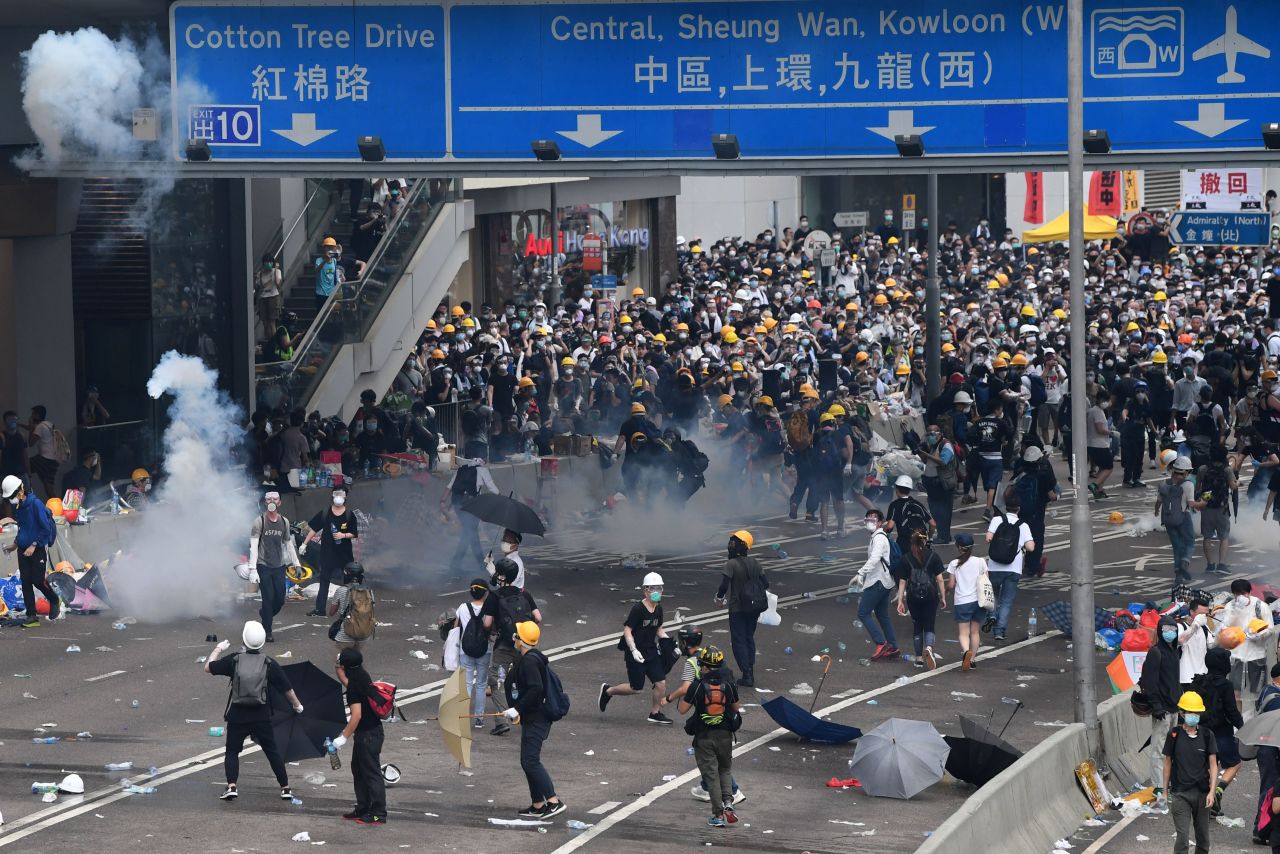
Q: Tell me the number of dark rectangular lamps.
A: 7